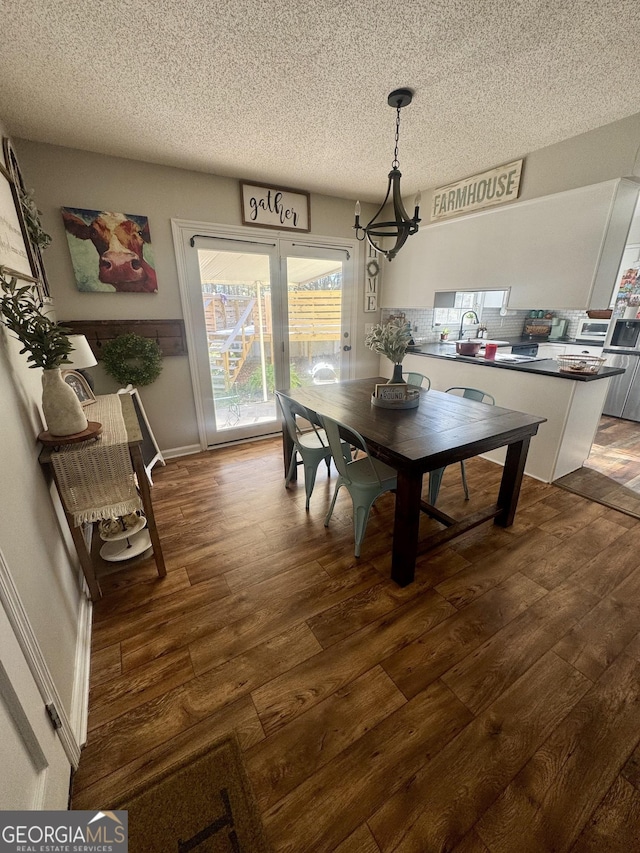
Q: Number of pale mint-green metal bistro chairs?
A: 4